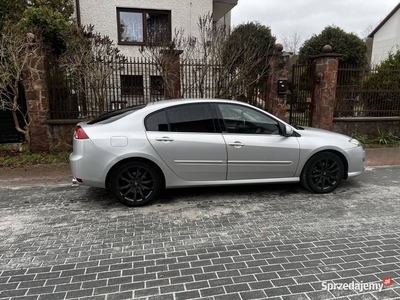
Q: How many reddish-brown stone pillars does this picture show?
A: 4